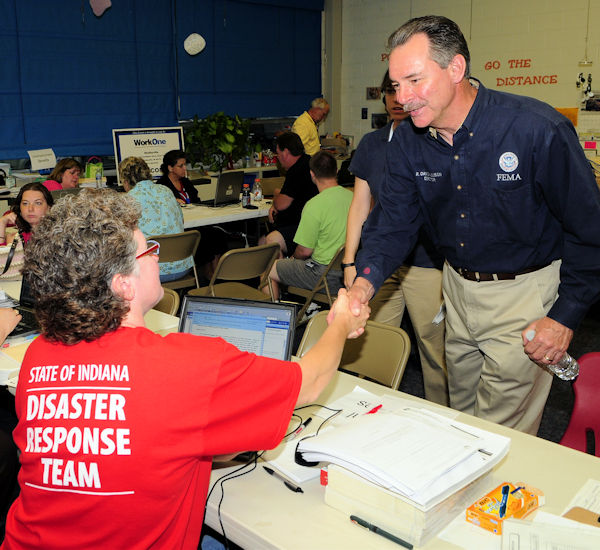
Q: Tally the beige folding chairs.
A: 5